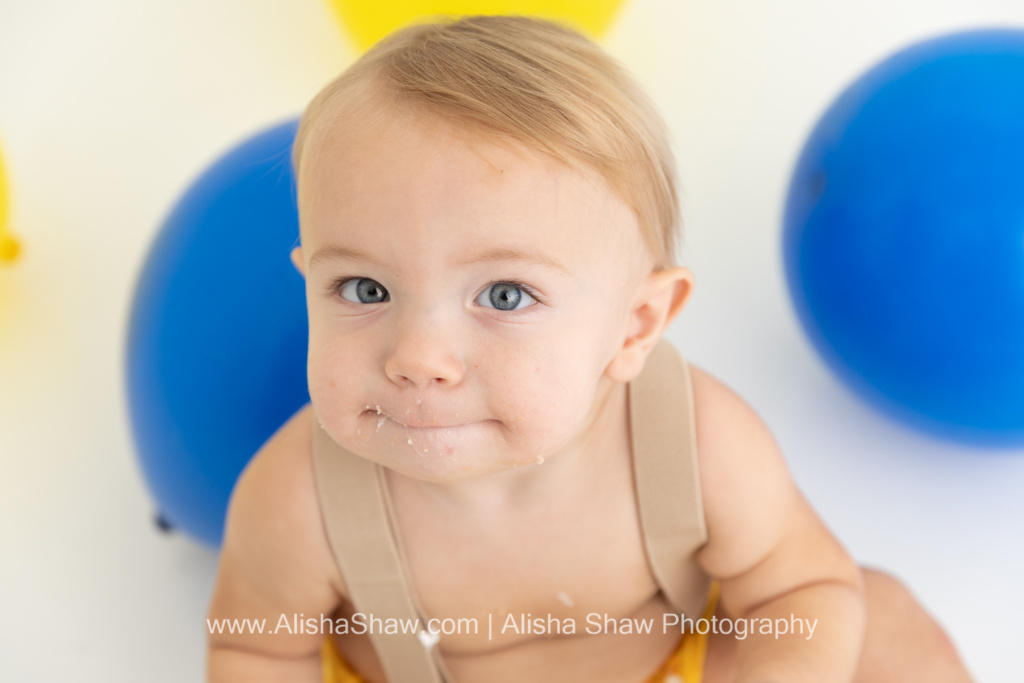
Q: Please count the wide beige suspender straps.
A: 2